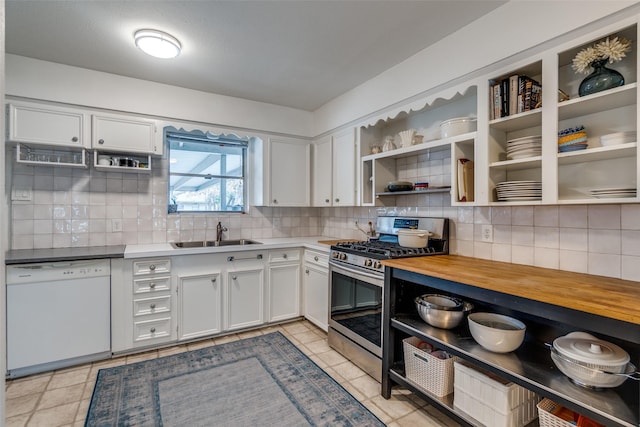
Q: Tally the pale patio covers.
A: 1